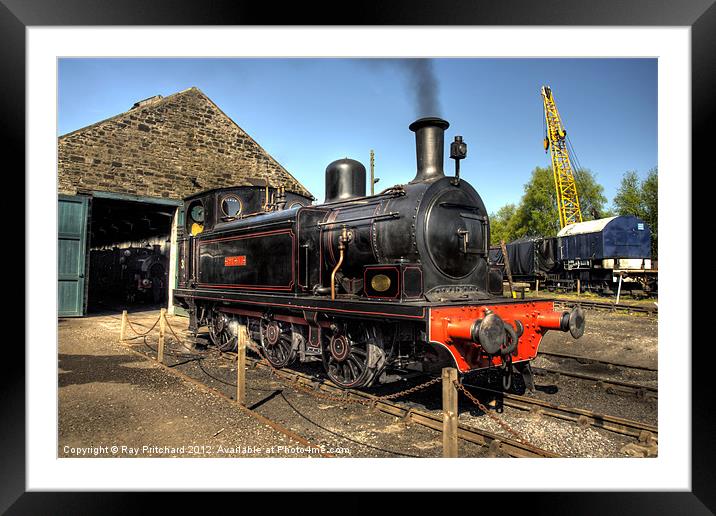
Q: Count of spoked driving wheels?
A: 3